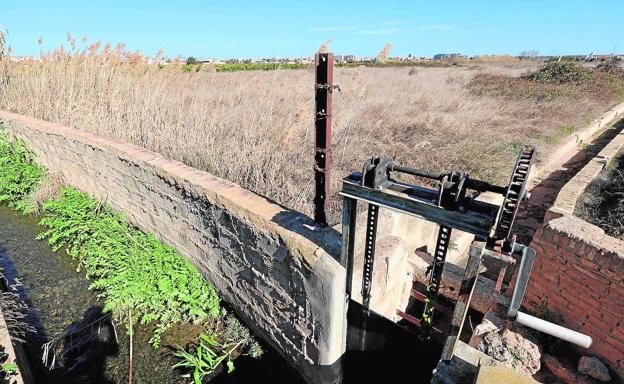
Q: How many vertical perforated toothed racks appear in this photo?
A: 2